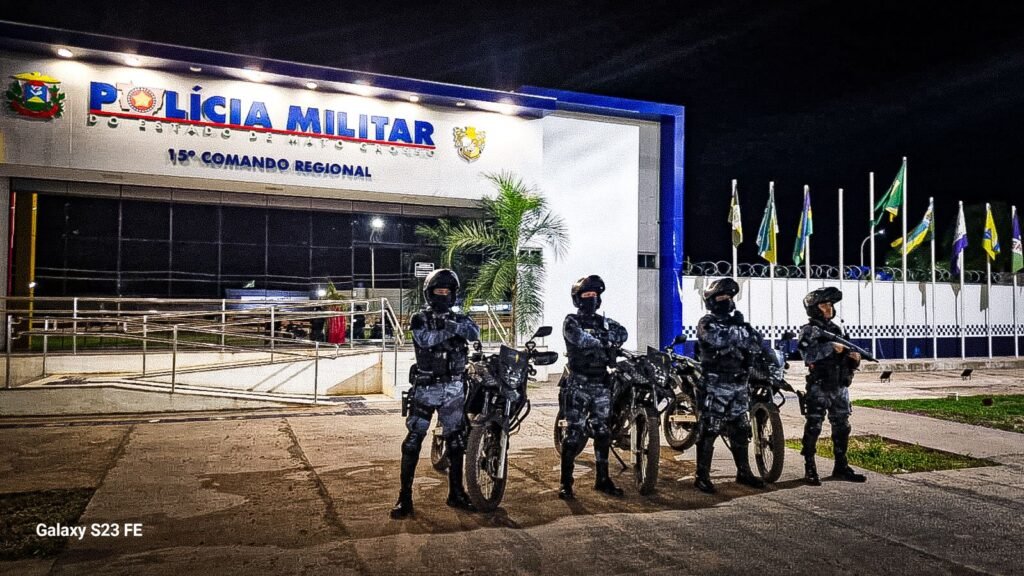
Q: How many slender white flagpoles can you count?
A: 10